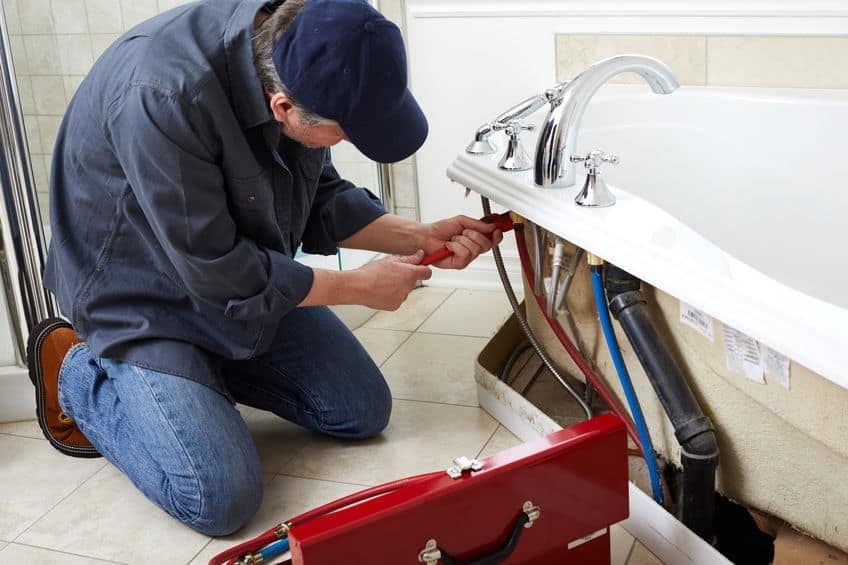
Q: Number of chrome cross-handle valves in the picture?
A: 2